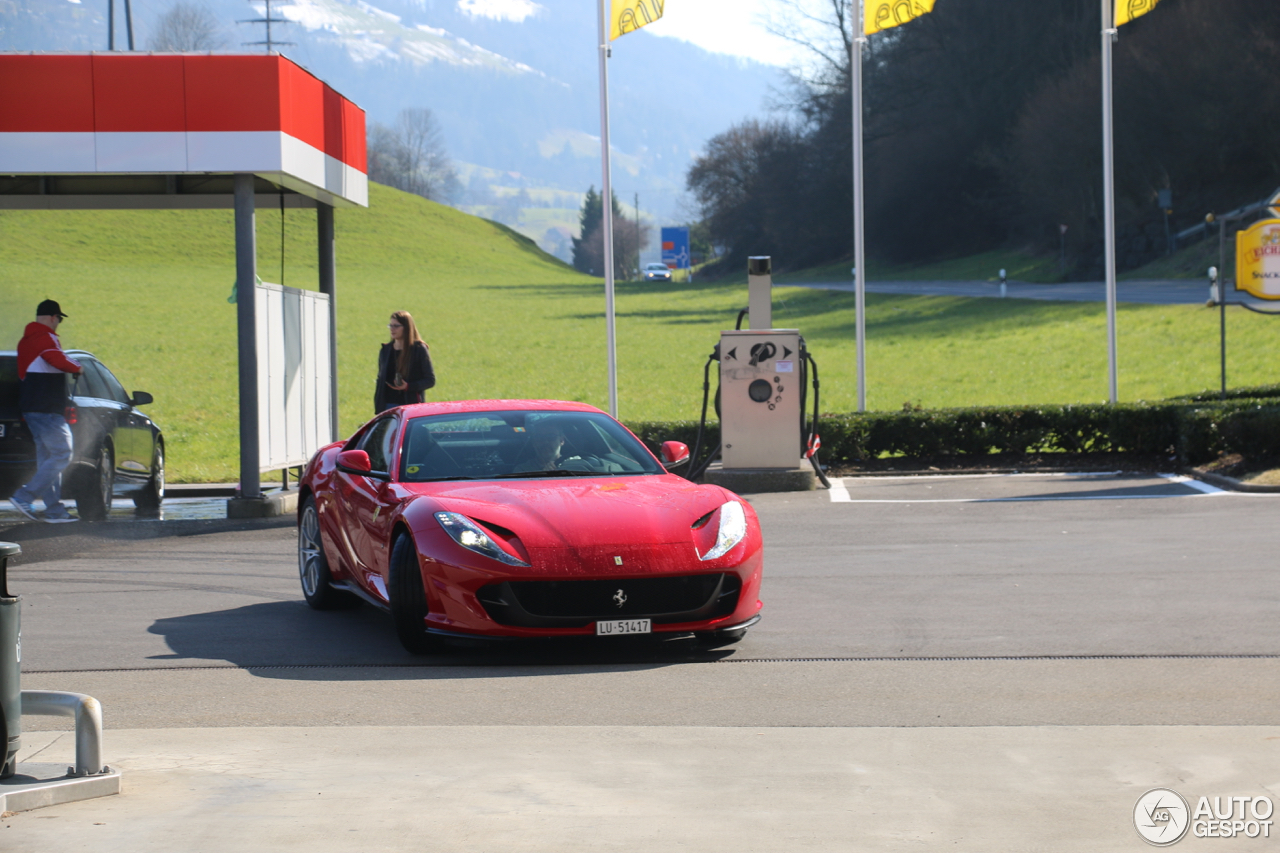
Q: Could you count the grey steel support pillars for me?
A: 2